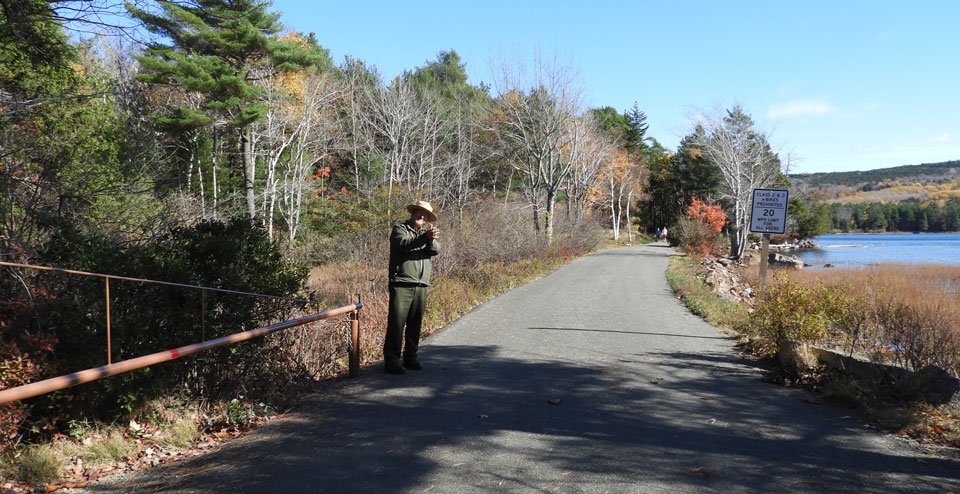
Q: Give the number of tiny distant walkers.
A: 2